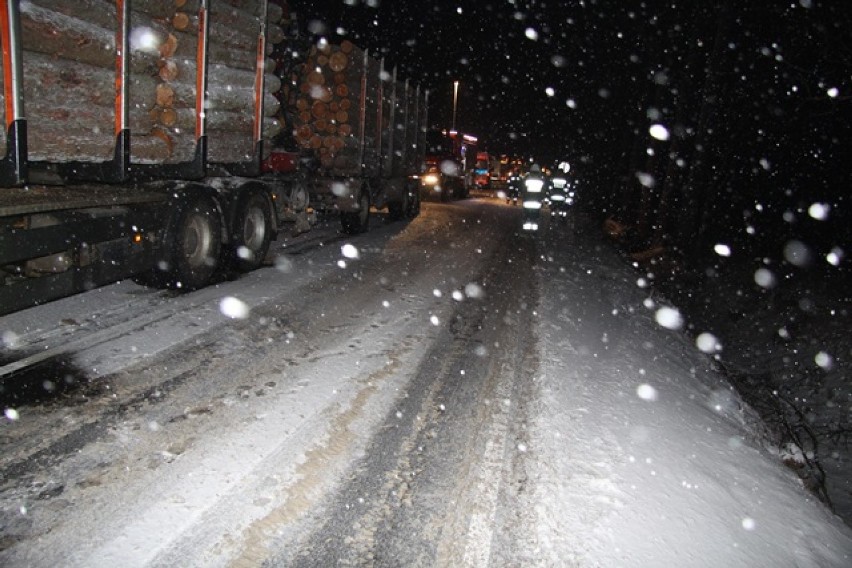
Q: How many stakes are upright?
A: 10